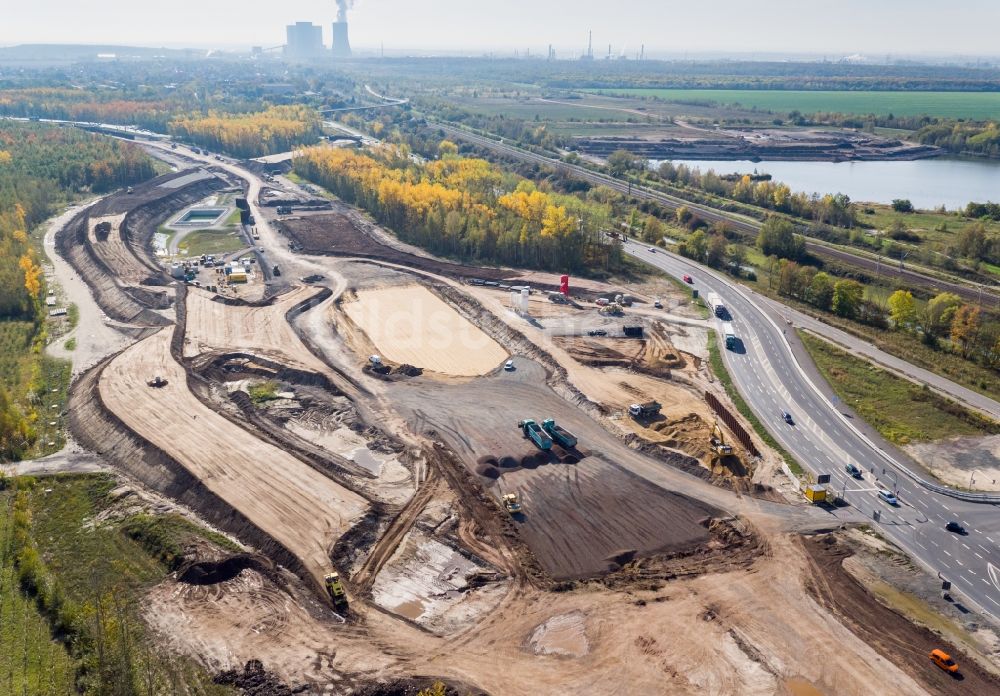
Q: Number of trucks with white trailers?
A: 2